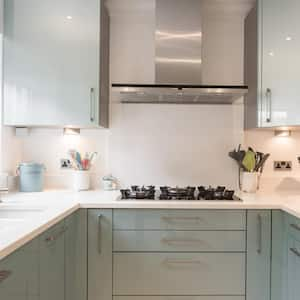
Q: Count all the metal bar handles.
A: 11